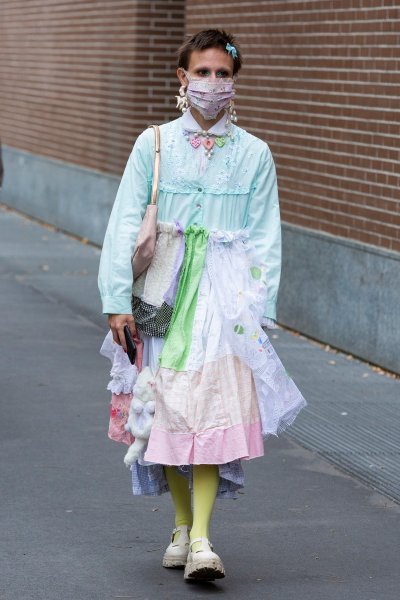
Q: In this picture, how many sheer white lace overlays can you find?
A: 1